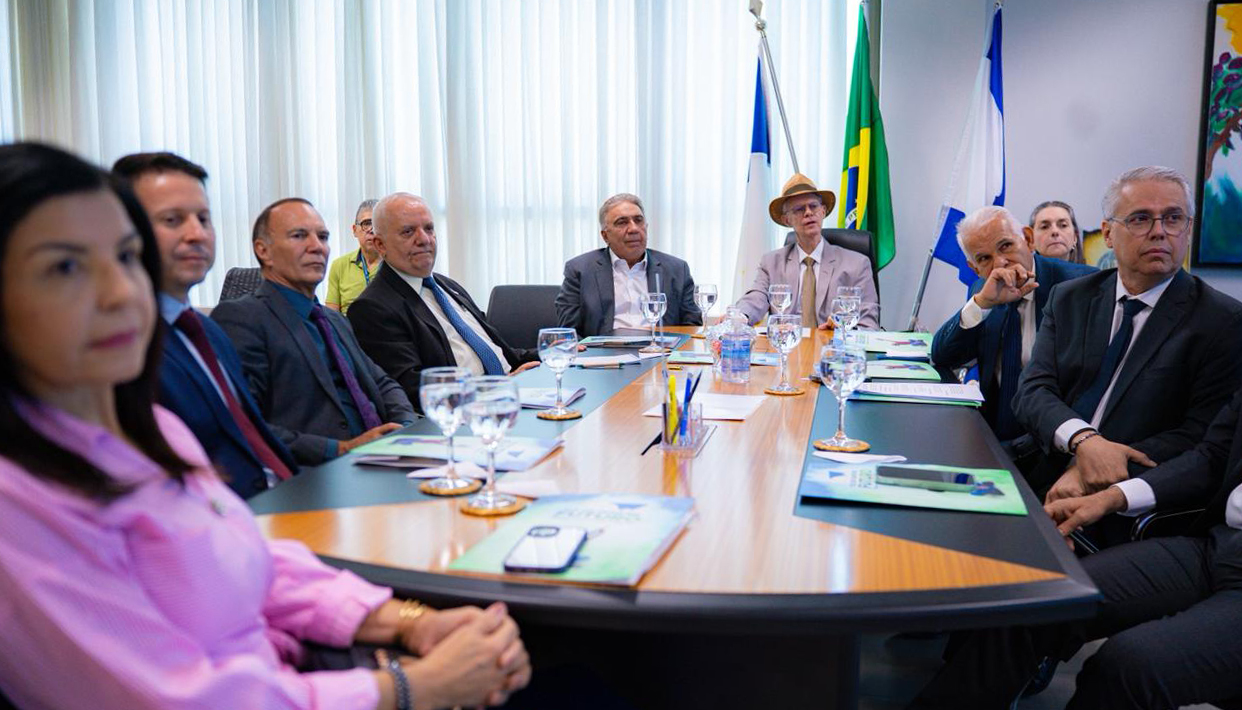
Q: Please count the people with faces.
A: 10